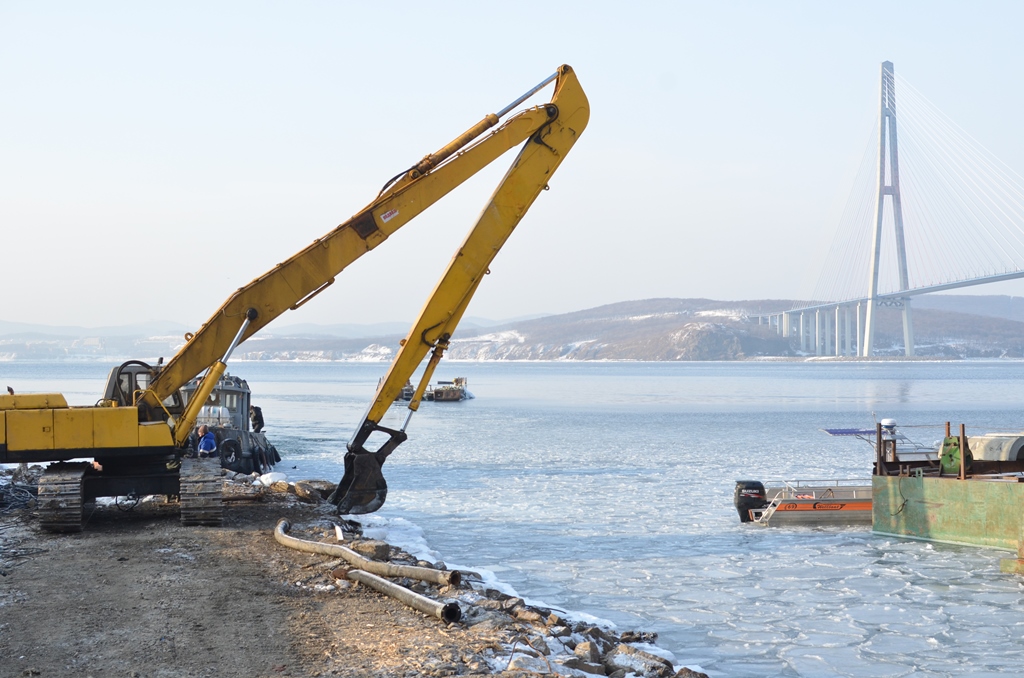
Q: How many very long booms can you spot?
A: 2